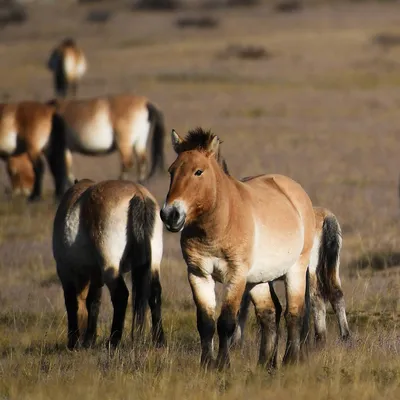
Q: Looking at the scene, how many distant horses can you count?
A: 3